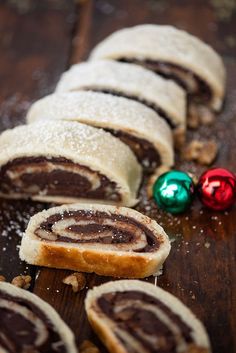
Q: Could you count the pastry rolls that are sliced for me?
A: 7